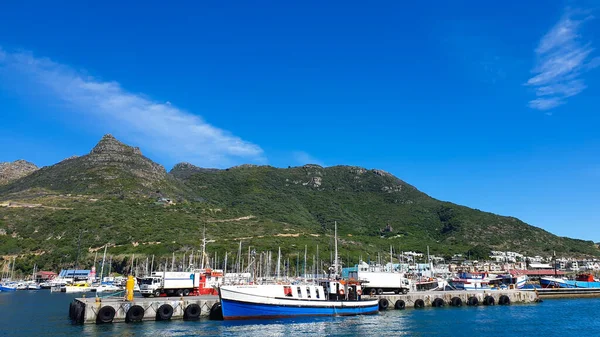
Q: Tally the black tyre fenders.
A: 15